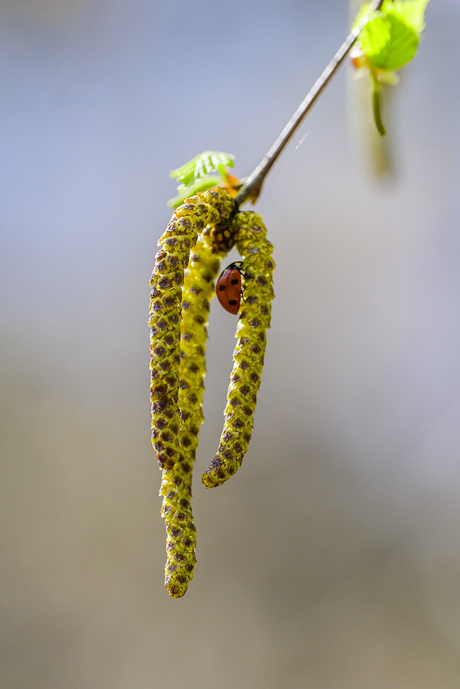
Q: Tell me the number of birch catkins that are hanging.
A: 3